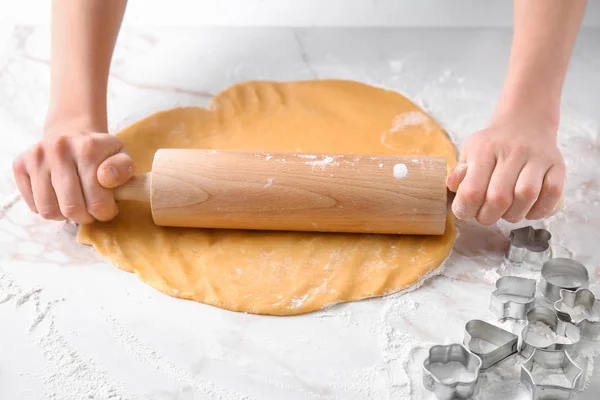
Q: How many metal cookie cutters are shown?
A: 8